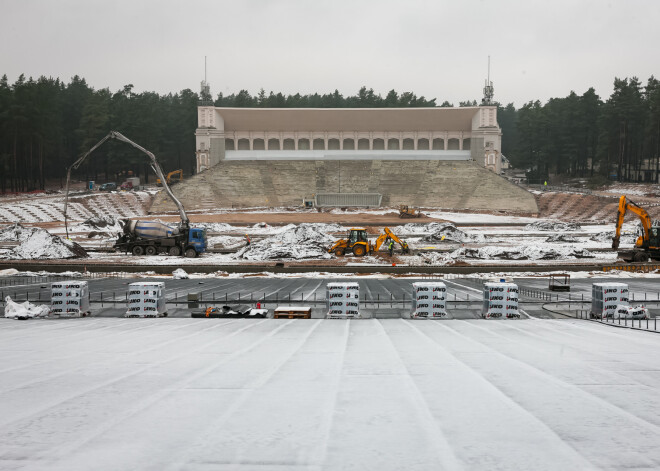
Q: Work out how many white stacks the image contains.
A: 6